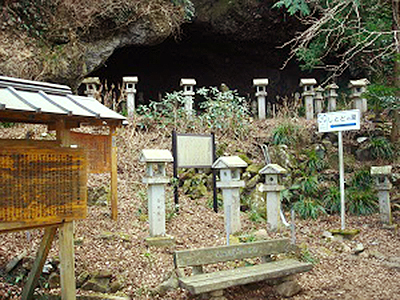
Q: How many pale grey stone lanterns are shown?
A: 12